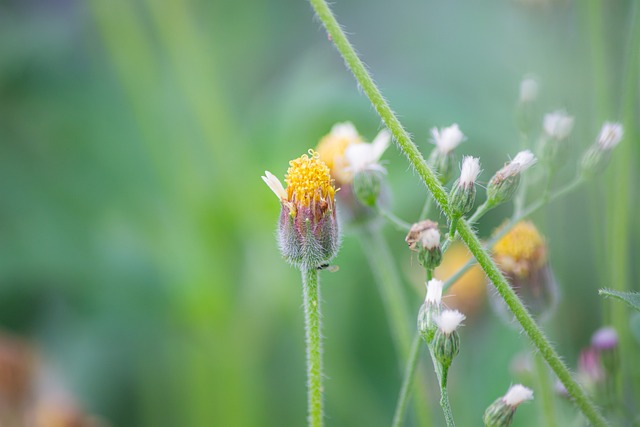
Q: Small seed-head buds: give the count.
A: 11